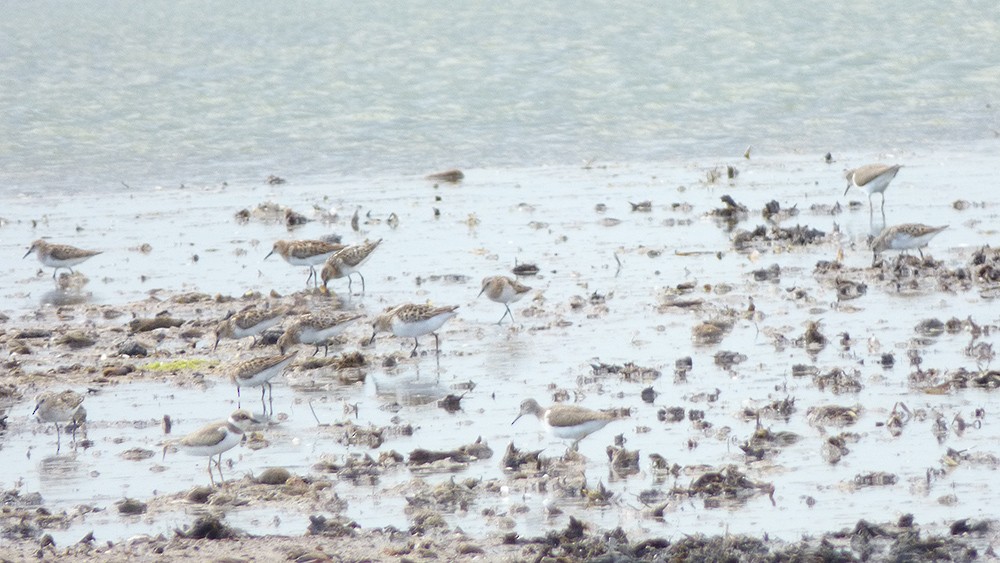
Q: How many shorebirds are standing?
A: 13